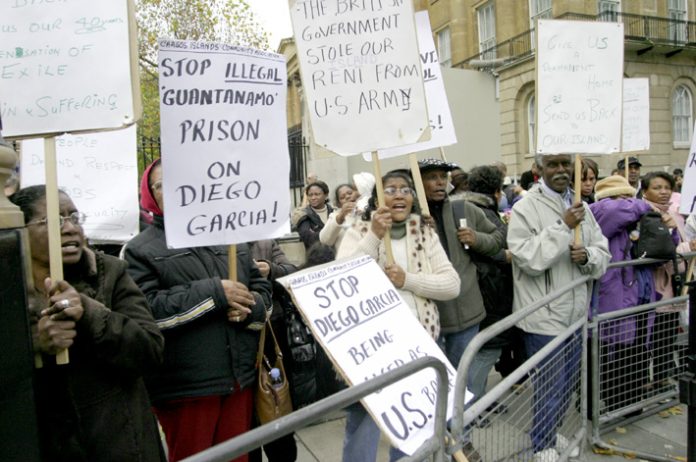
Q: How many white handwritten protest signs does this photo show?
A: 9